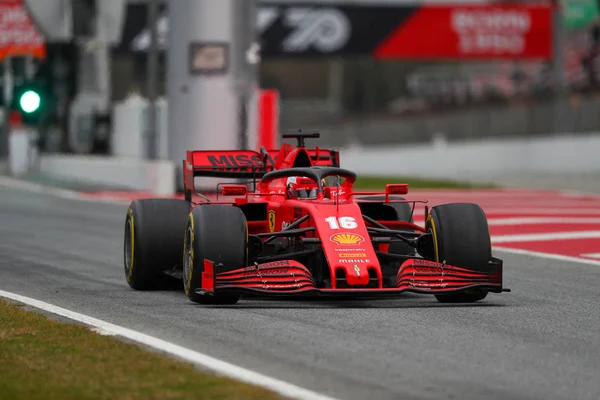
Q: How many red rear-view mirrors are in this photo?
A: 2